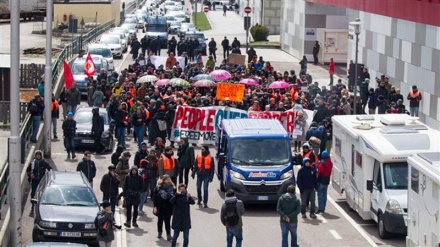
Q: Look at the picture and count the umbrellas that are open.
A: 8